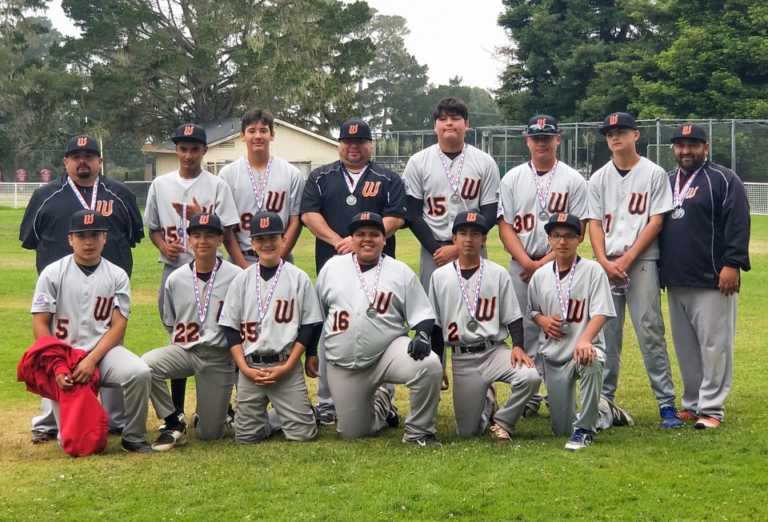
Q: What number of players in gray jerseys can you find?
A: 11